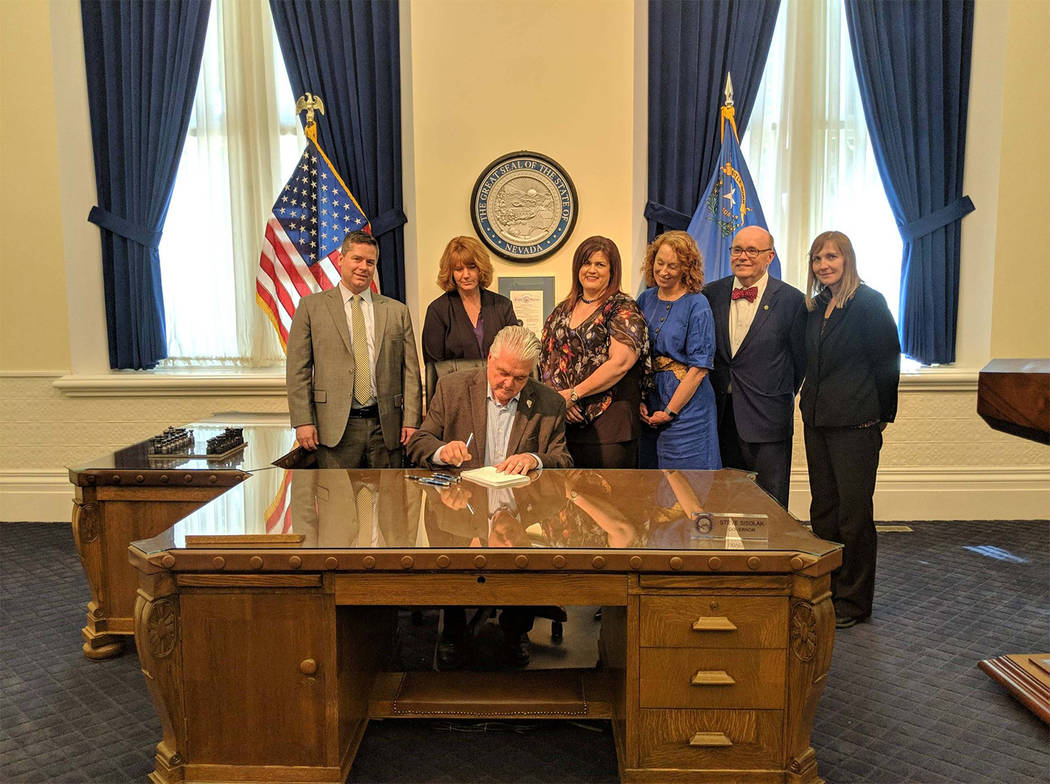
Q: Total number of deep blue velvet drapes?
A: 4